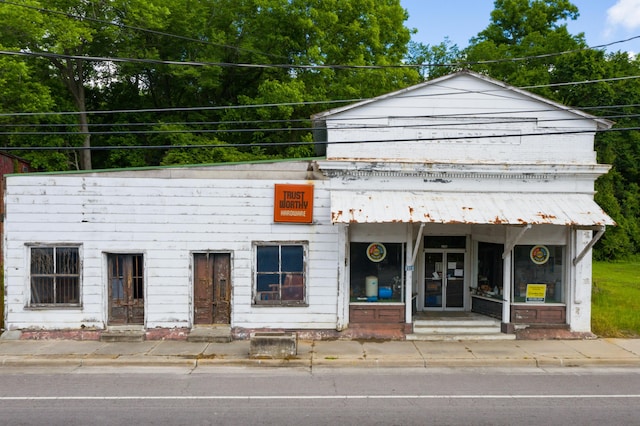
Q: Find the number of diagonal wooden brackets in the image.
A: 3